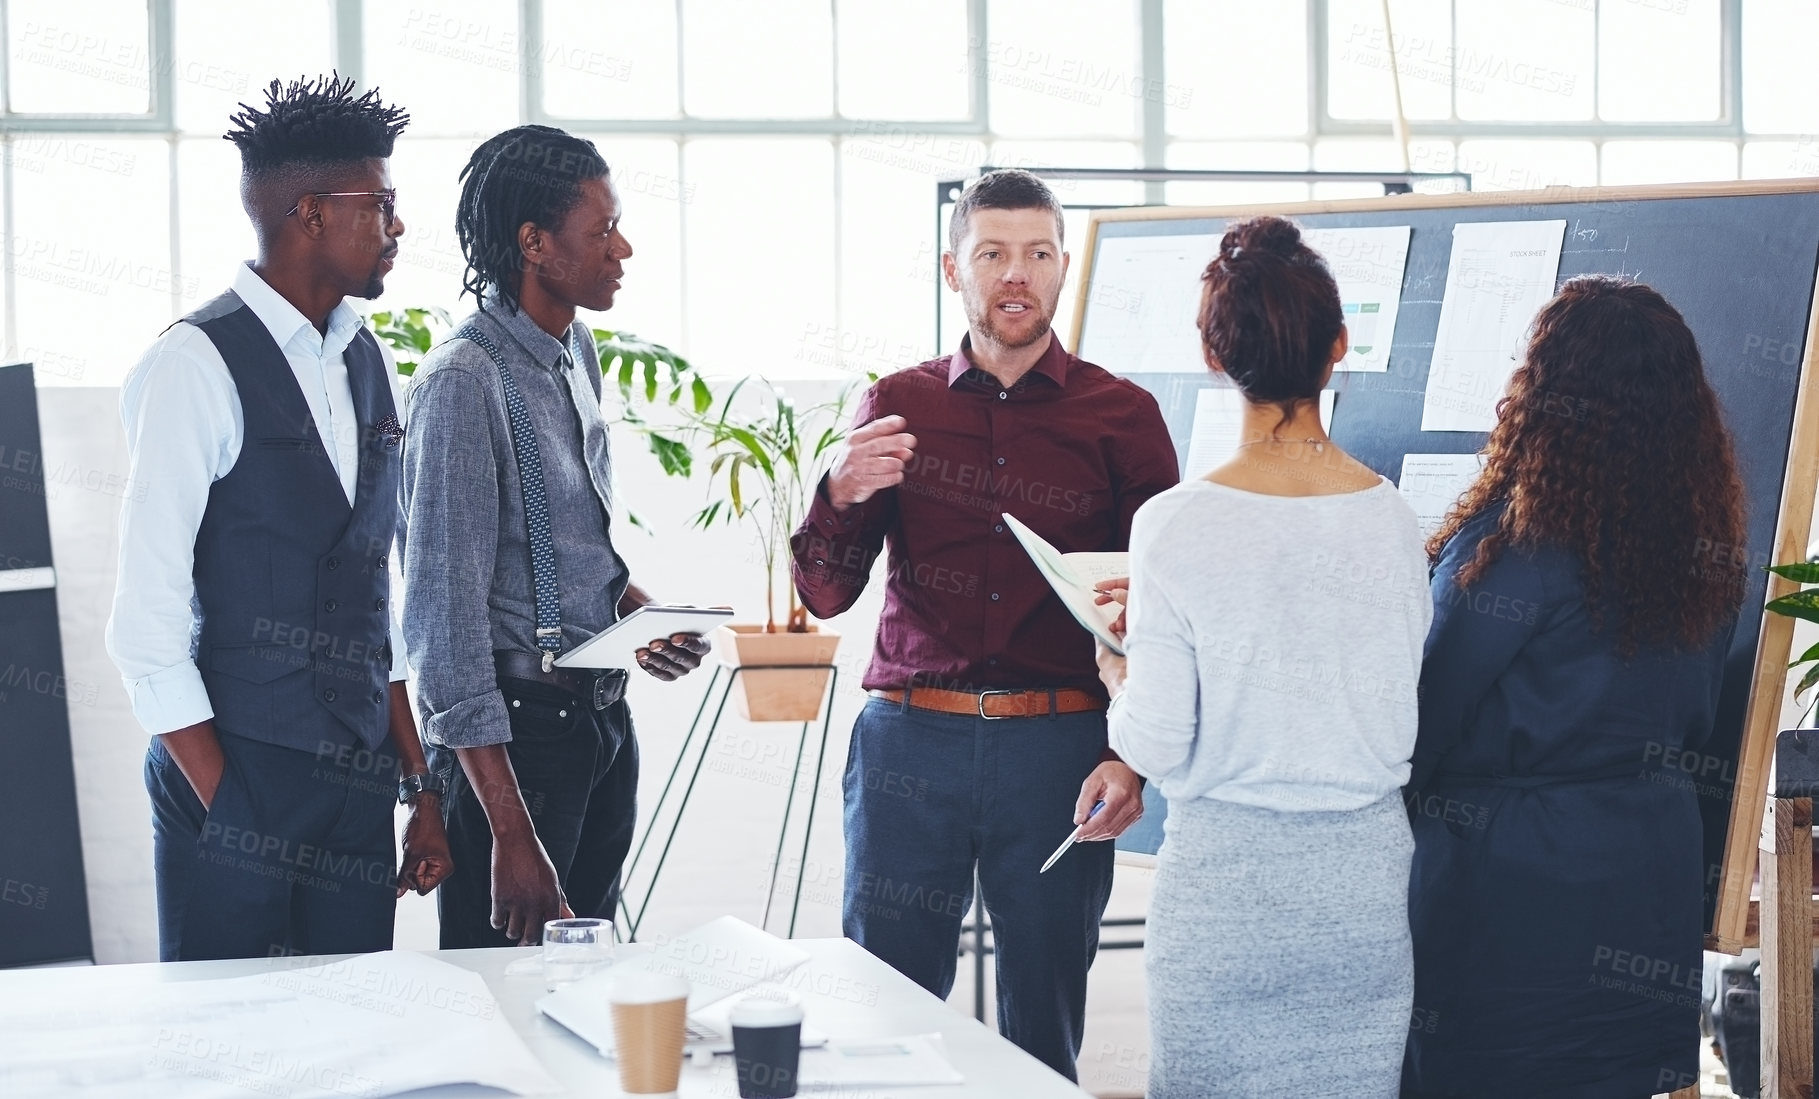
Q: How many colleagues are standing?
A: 5